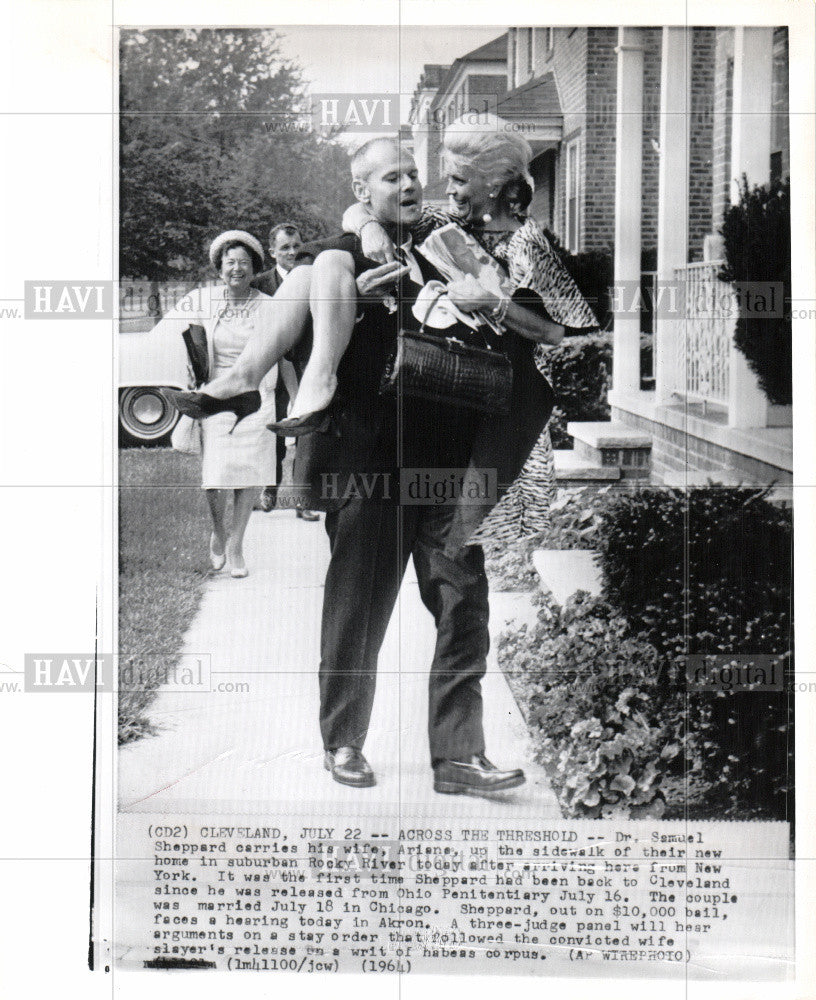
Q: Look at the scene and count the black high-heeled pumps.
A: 2